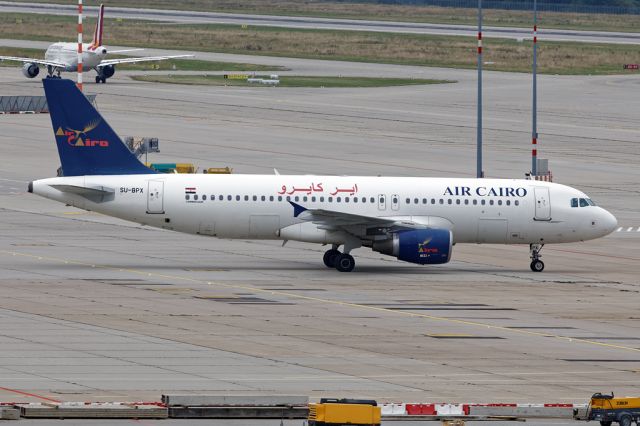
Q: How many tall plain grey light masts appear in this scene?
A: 2